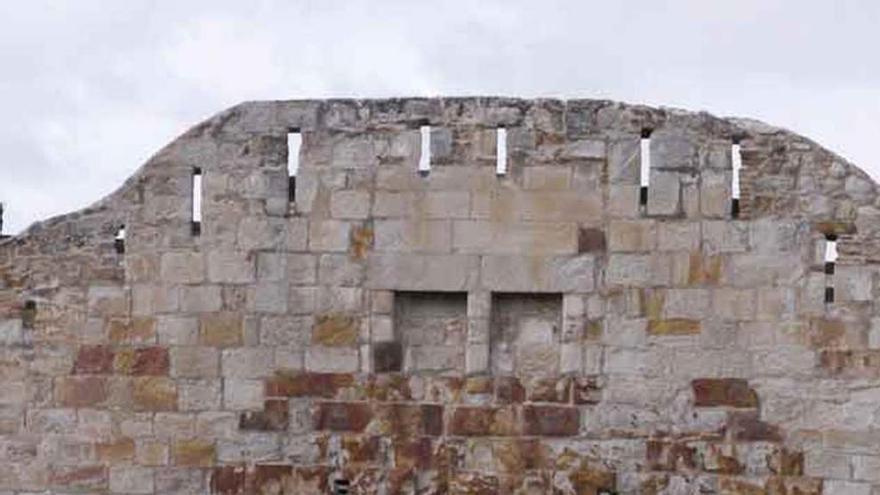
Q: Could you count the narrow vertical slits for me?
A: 8